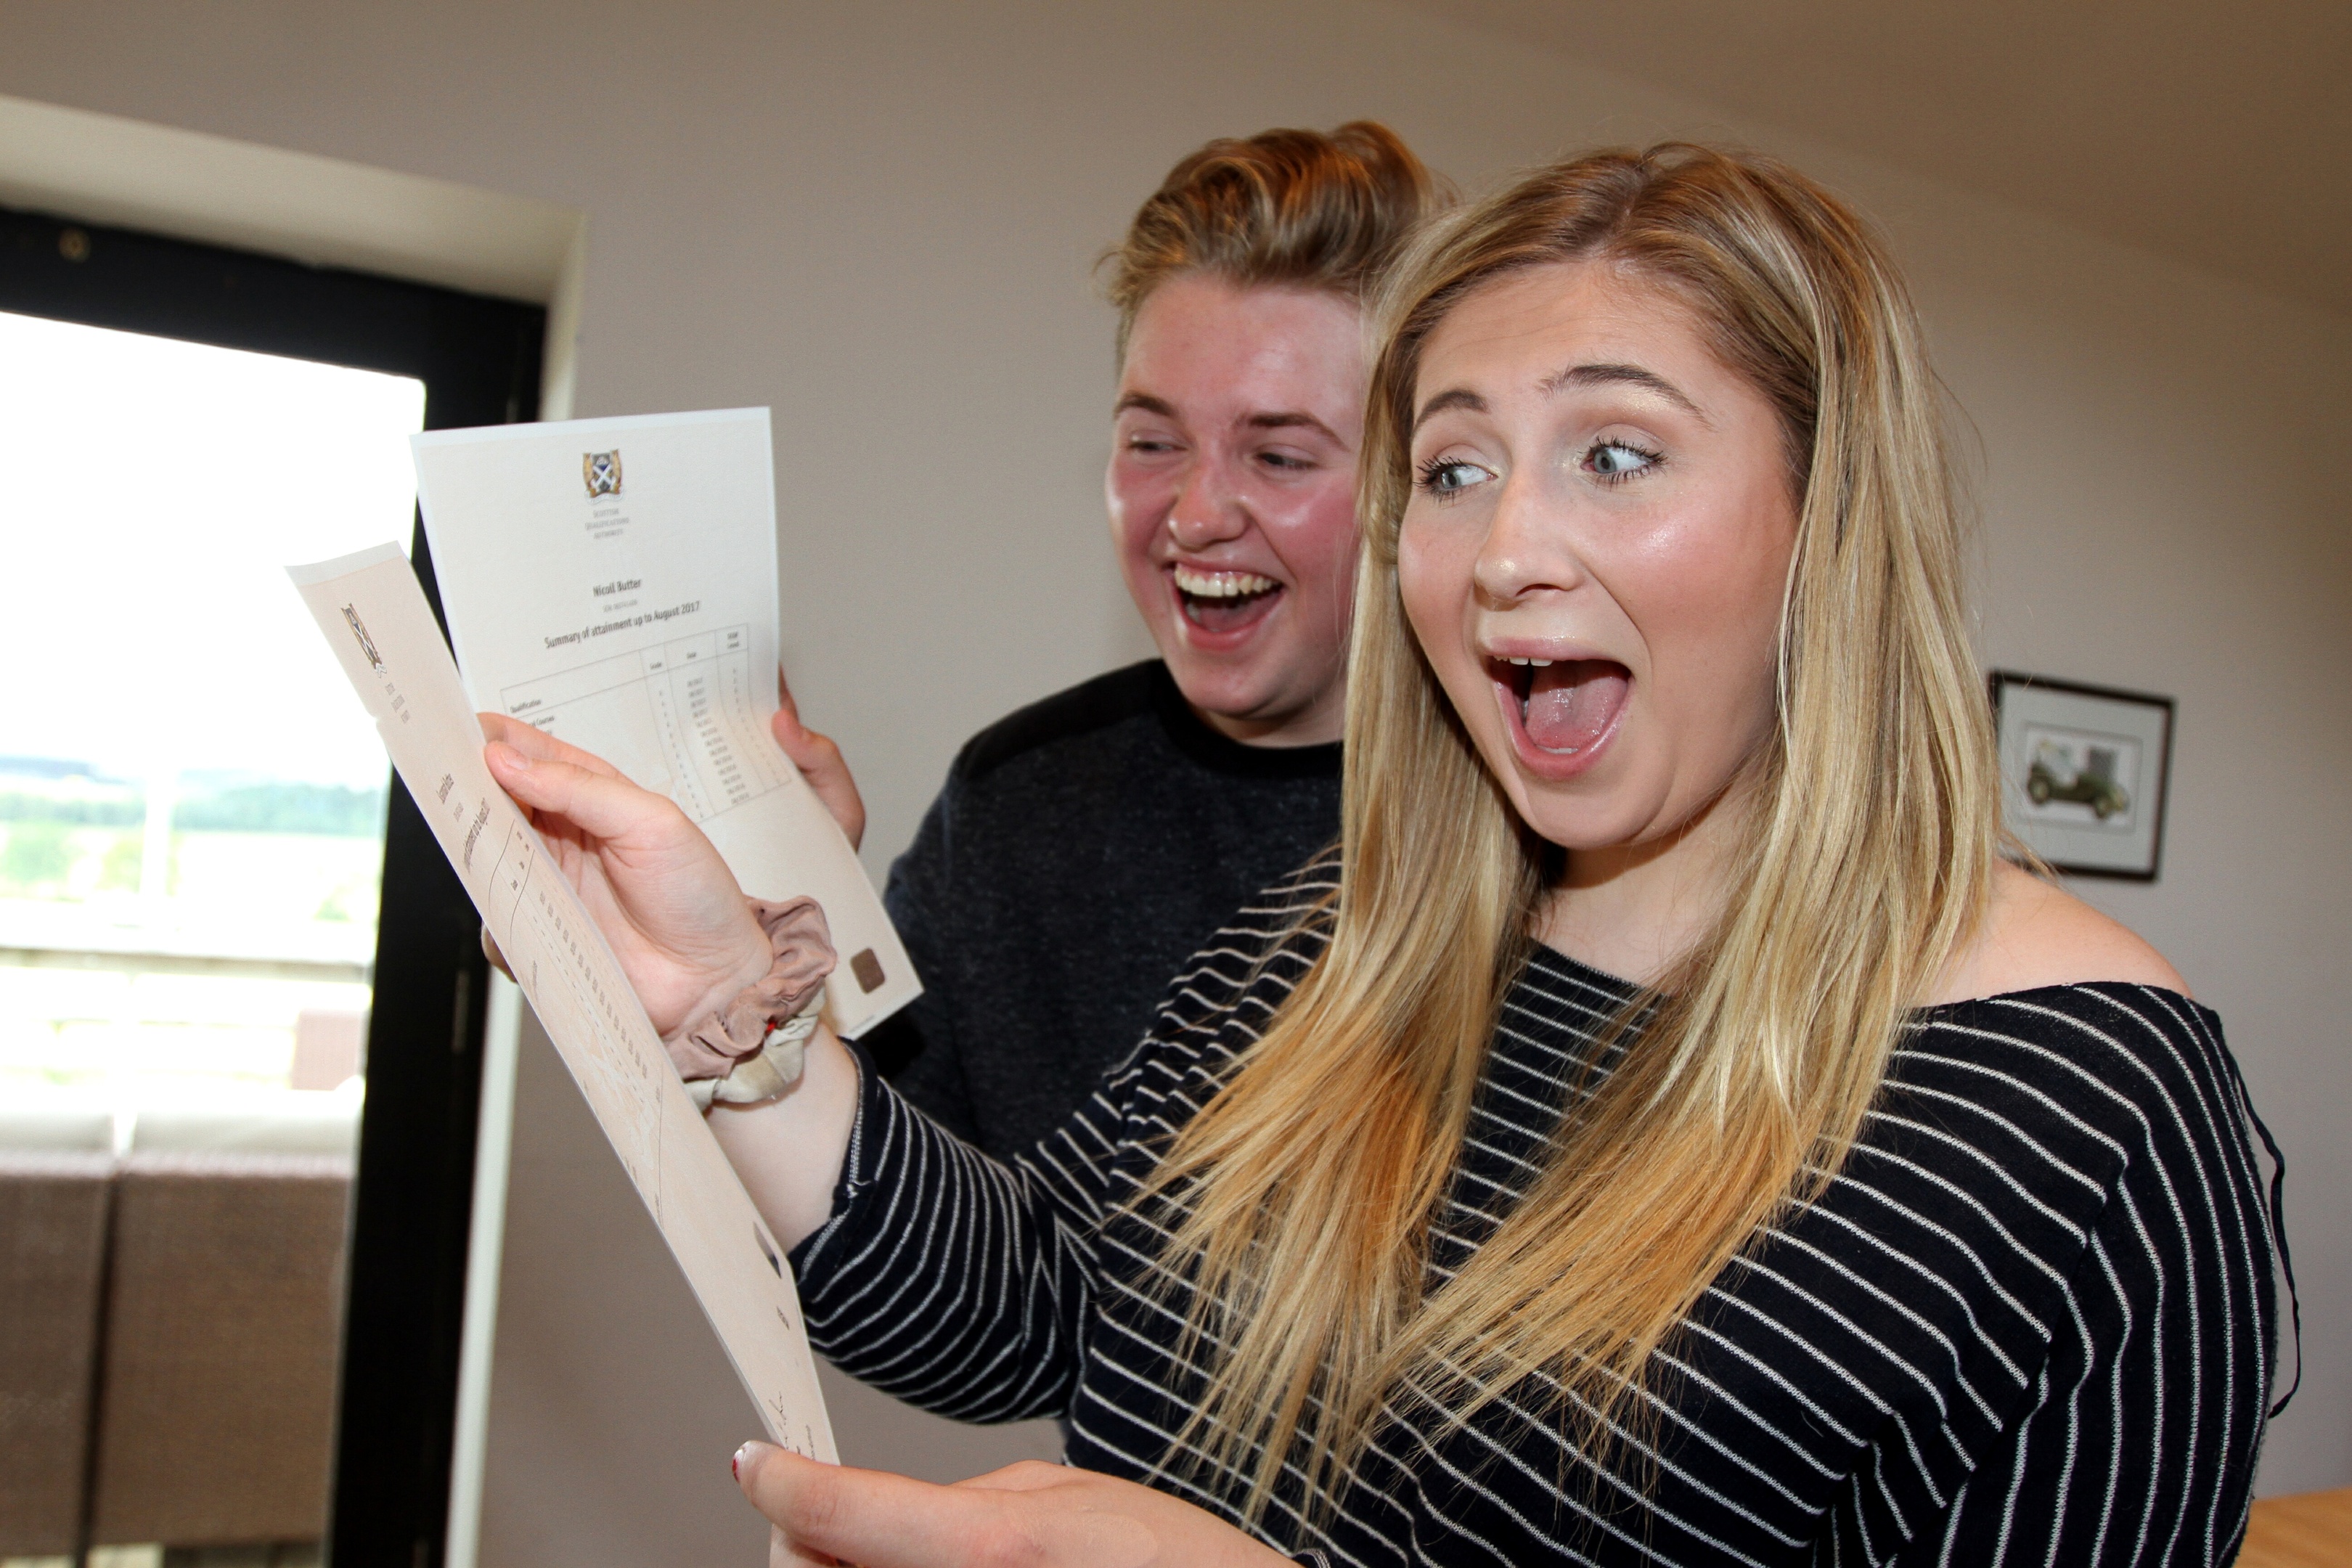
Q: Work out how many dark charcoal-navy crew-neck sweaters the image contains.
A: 1